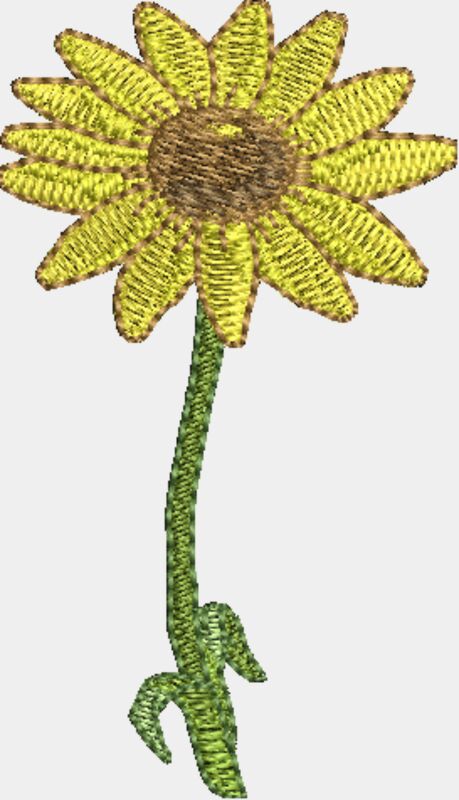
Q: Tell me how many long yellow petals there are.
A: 14